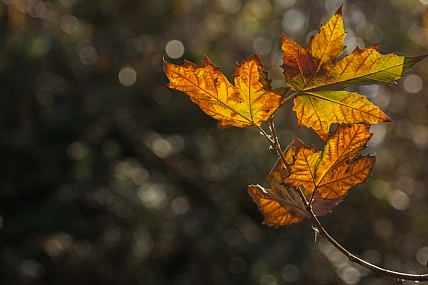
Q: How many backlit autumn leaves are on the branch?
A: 4